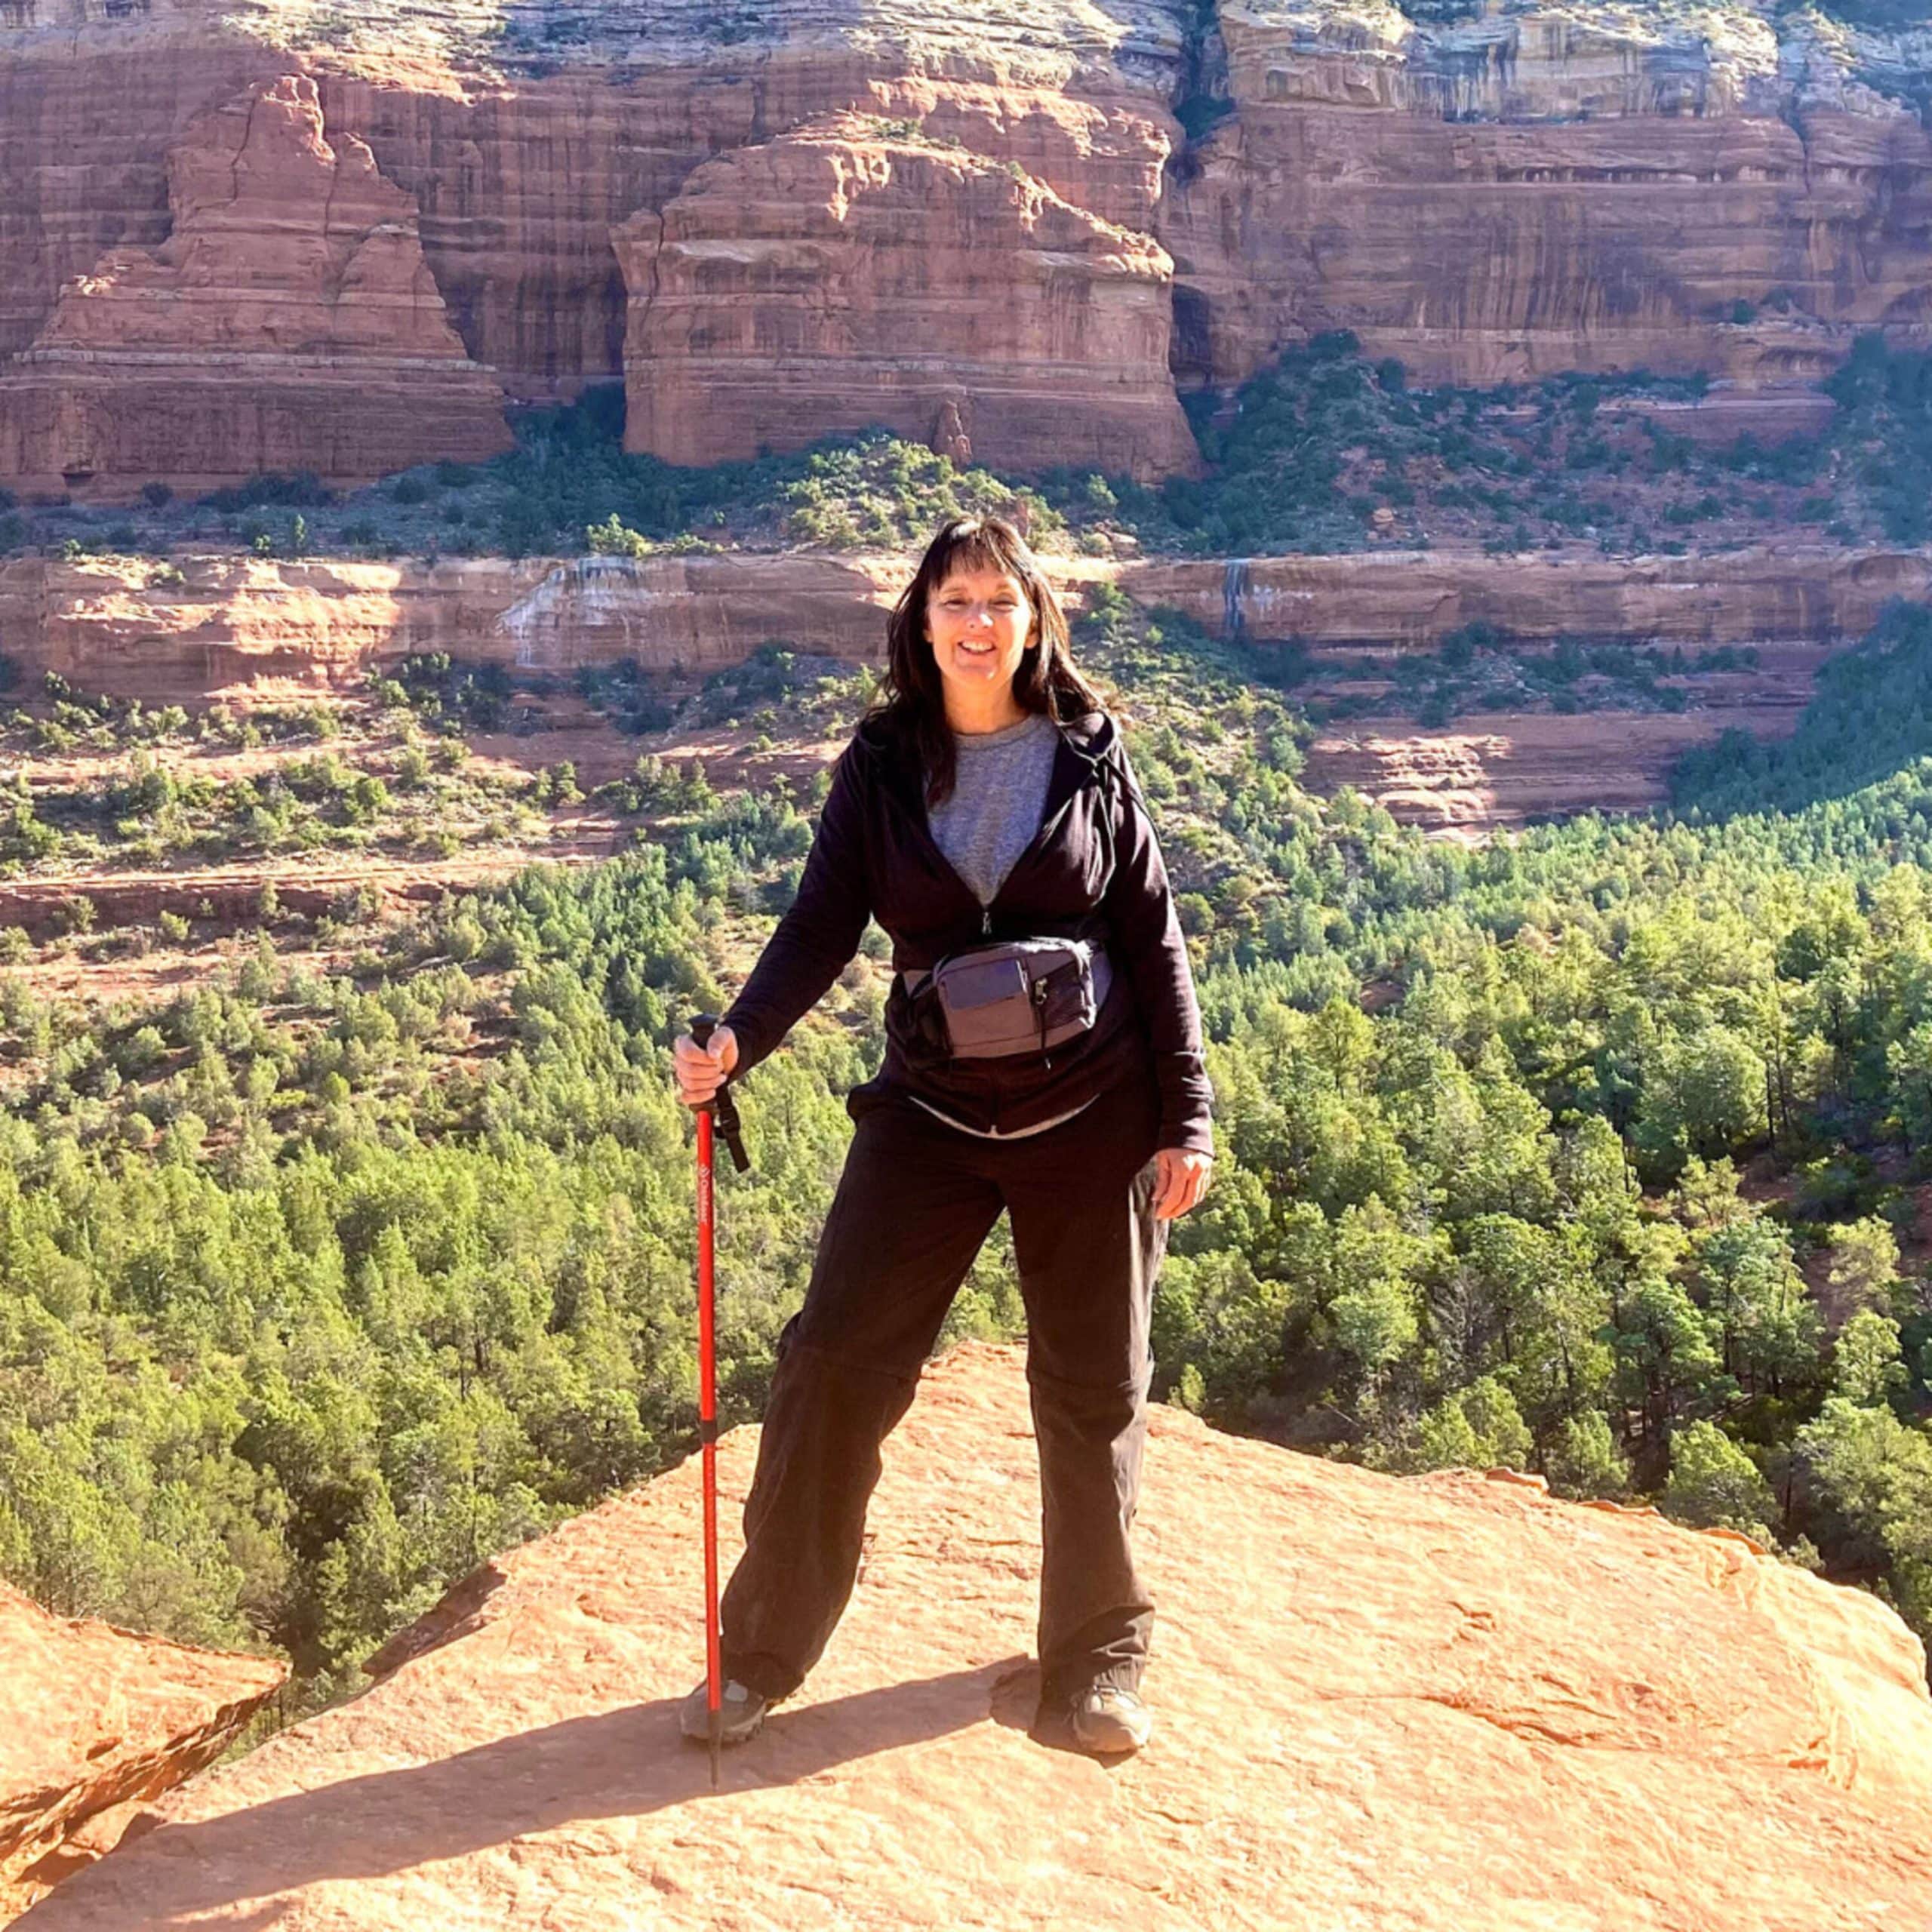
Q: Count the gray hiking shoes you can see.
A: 2